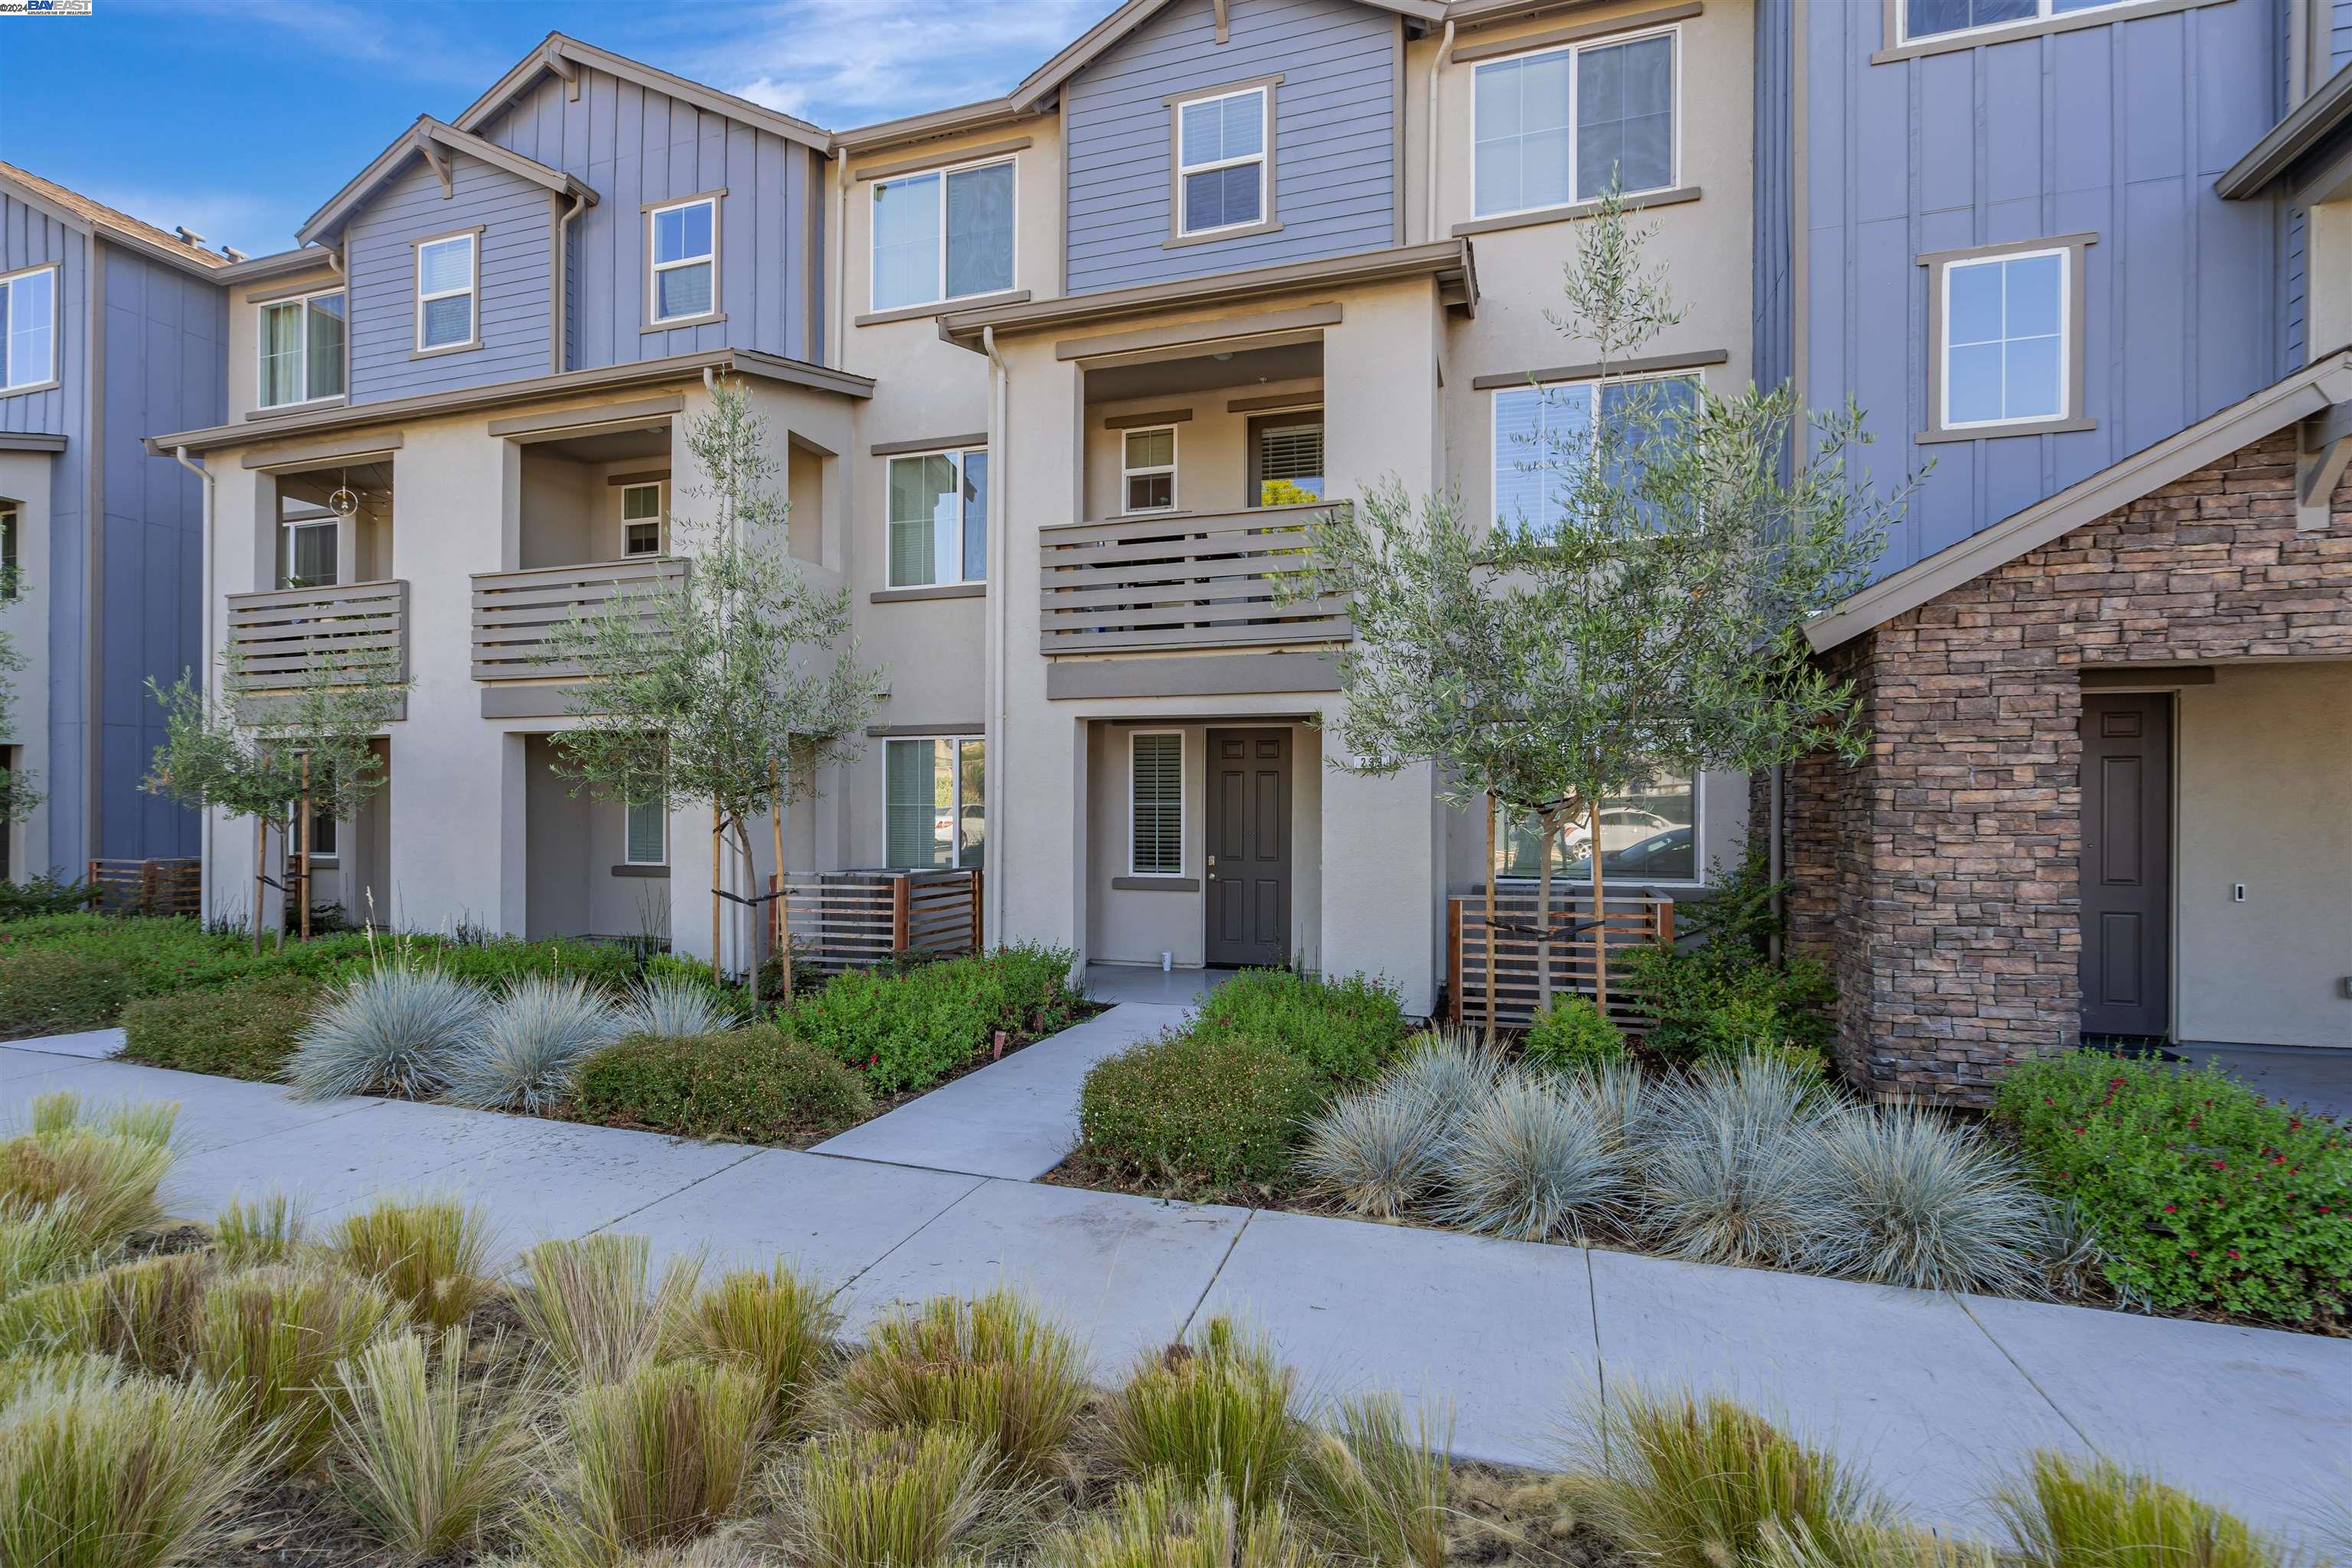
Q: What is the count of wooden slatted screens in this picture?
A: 3